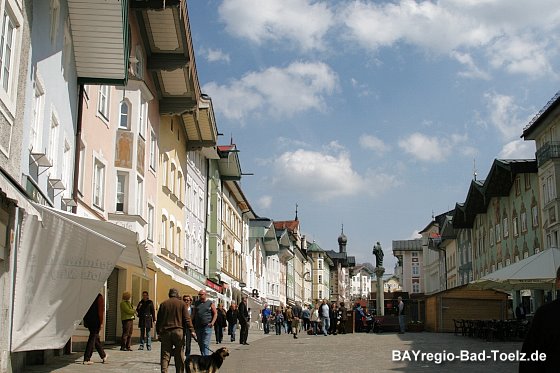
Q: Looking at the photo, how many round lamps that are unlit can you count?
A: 0